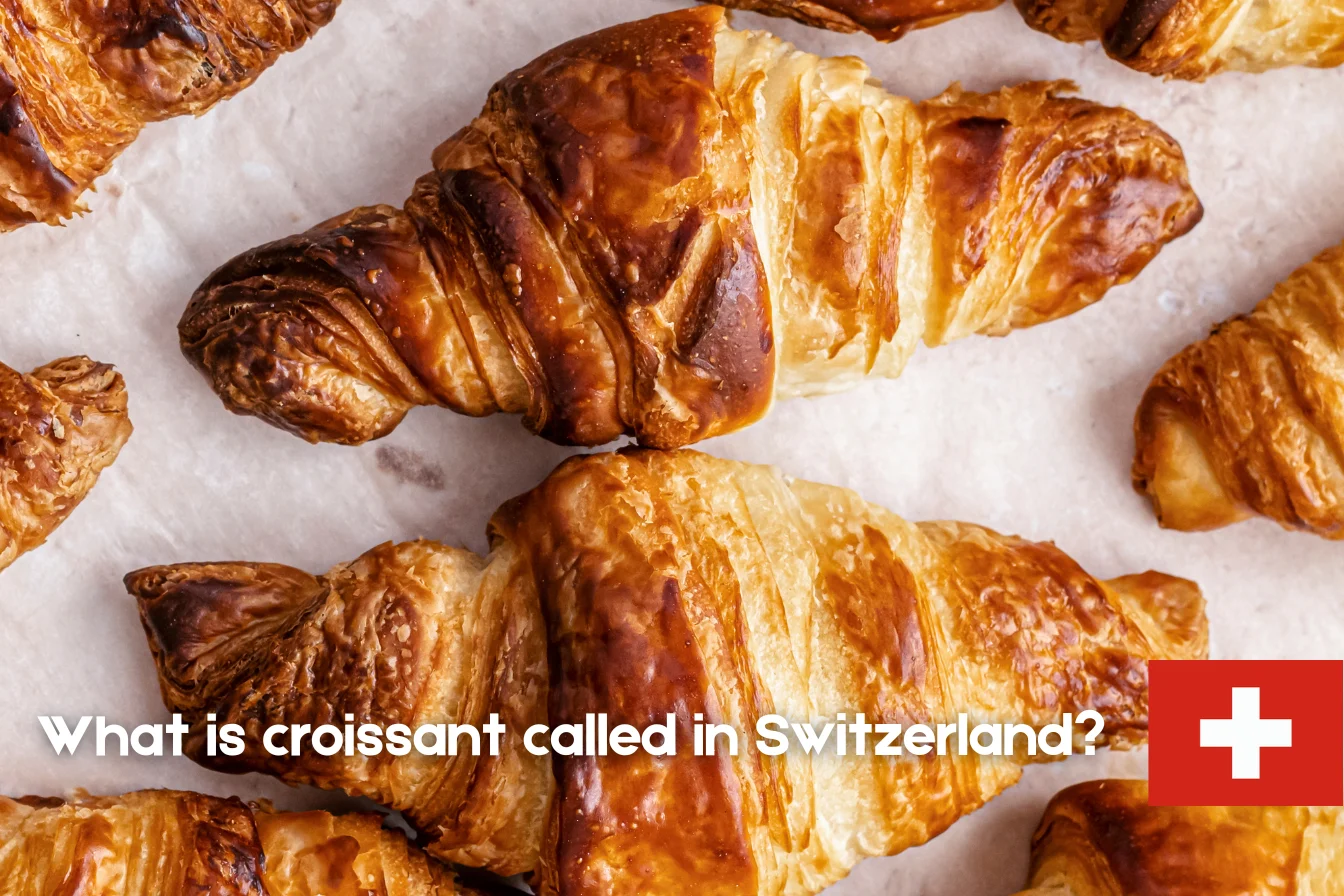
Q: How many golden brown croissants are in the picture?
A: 9